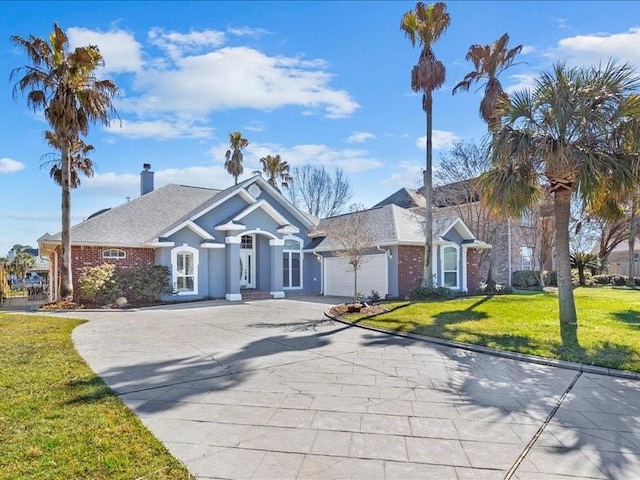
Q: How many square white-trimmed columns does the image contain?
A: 2